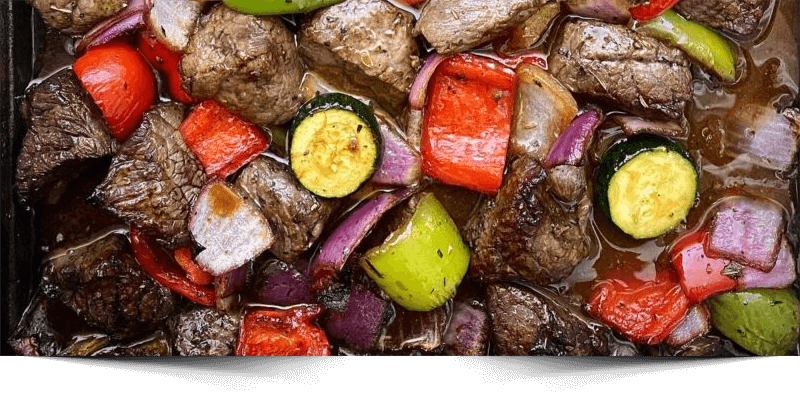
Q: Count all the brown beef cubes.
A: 13